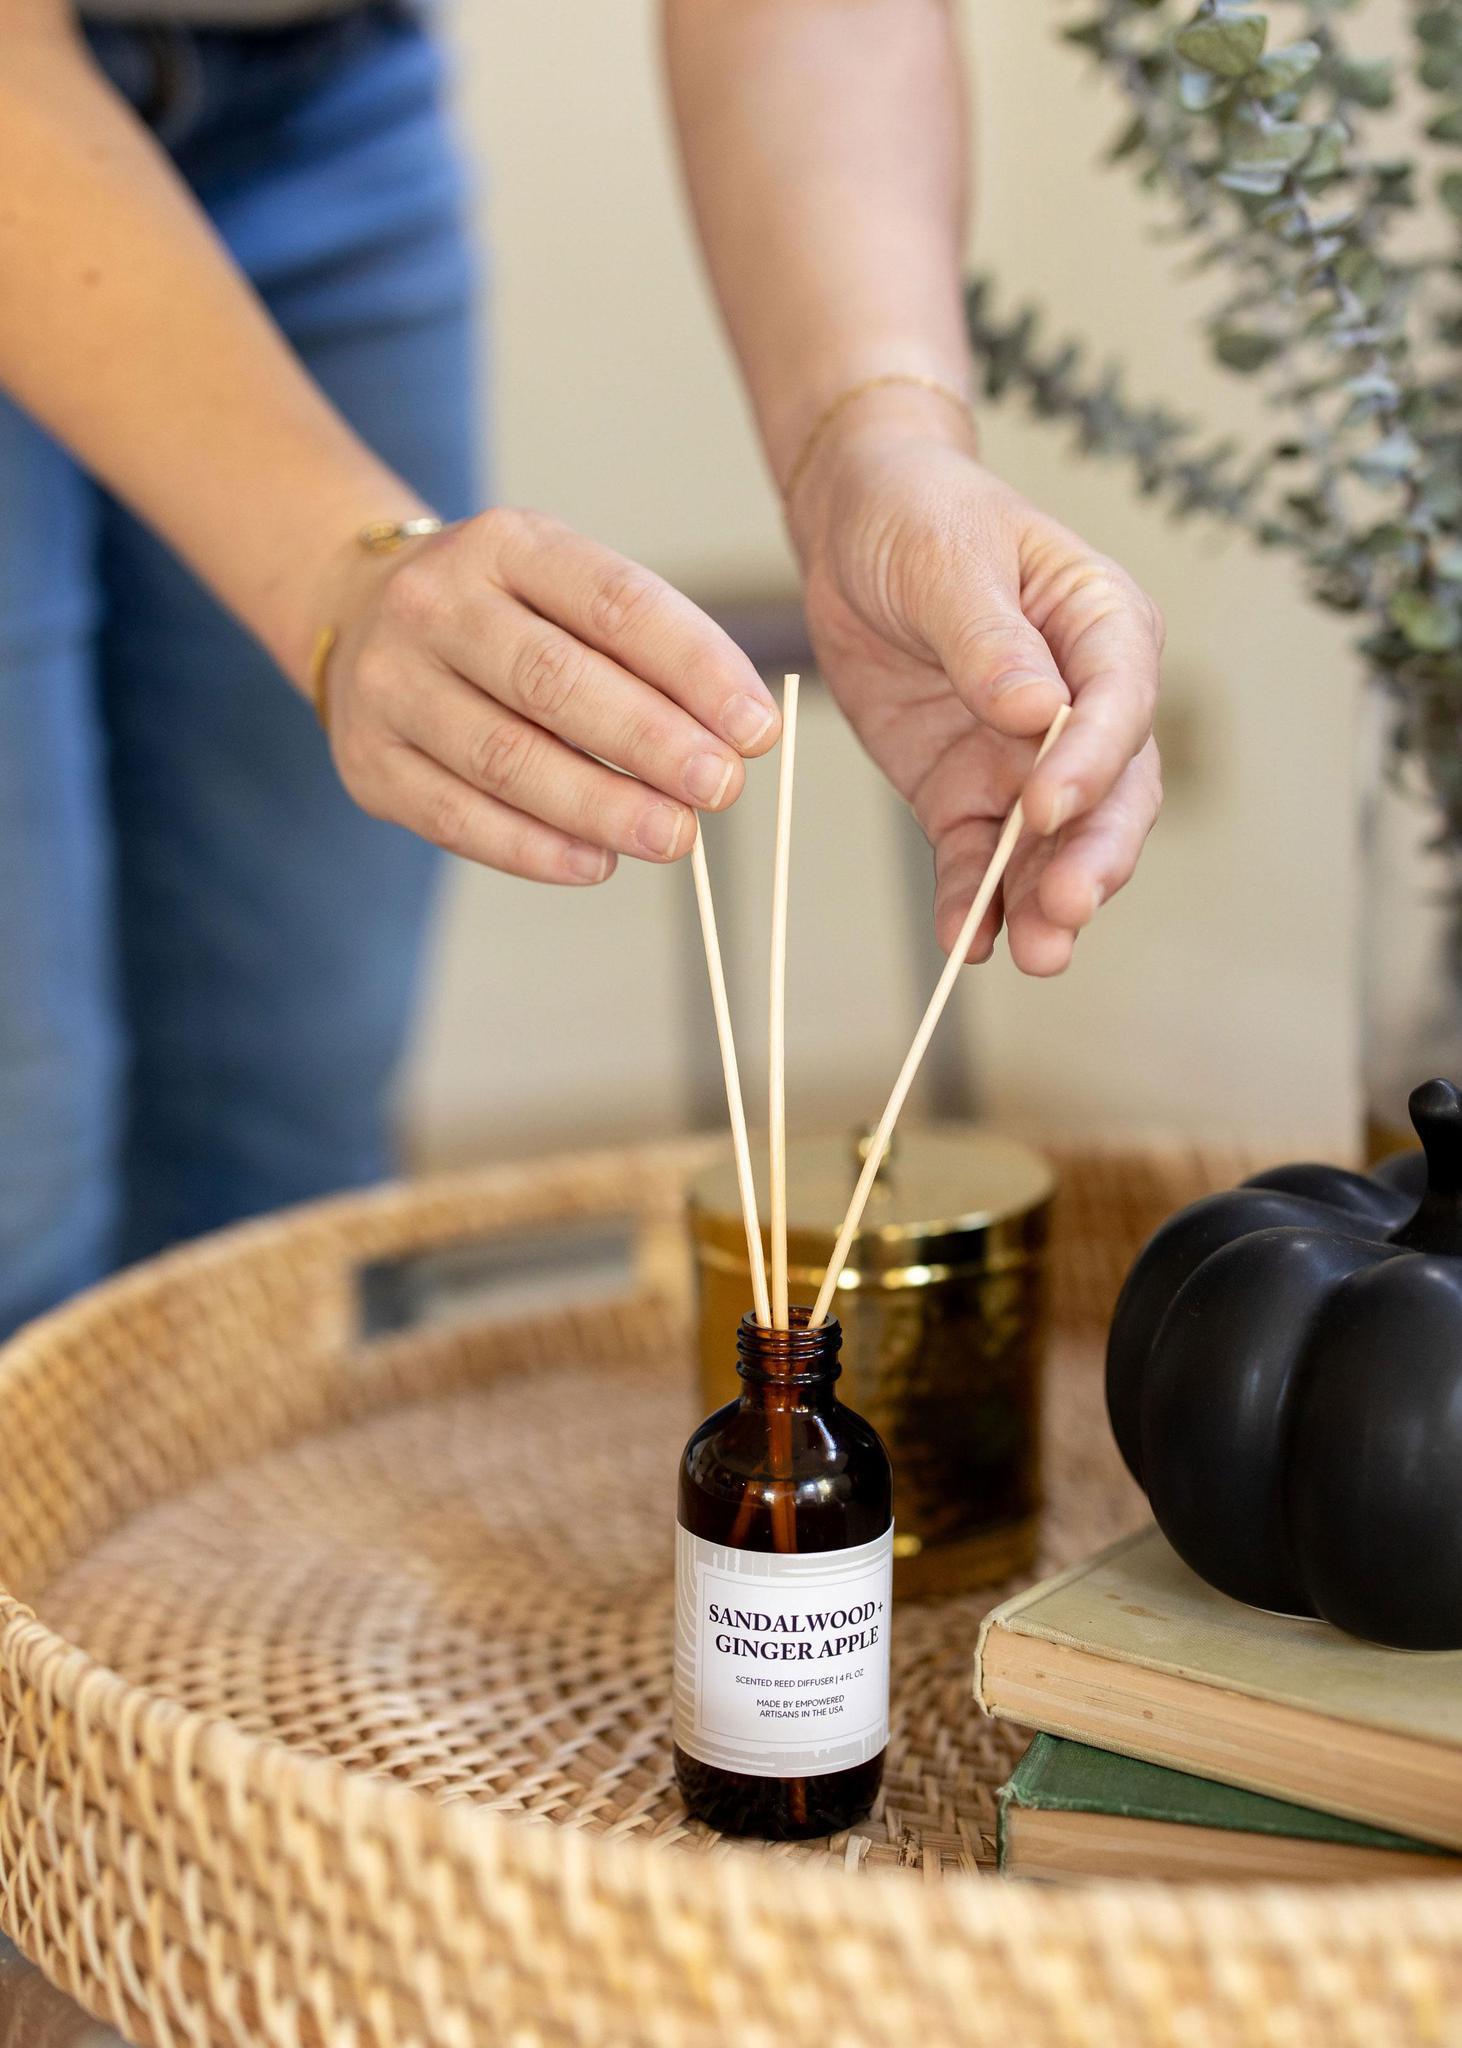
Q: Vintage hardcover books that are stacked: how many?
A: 2